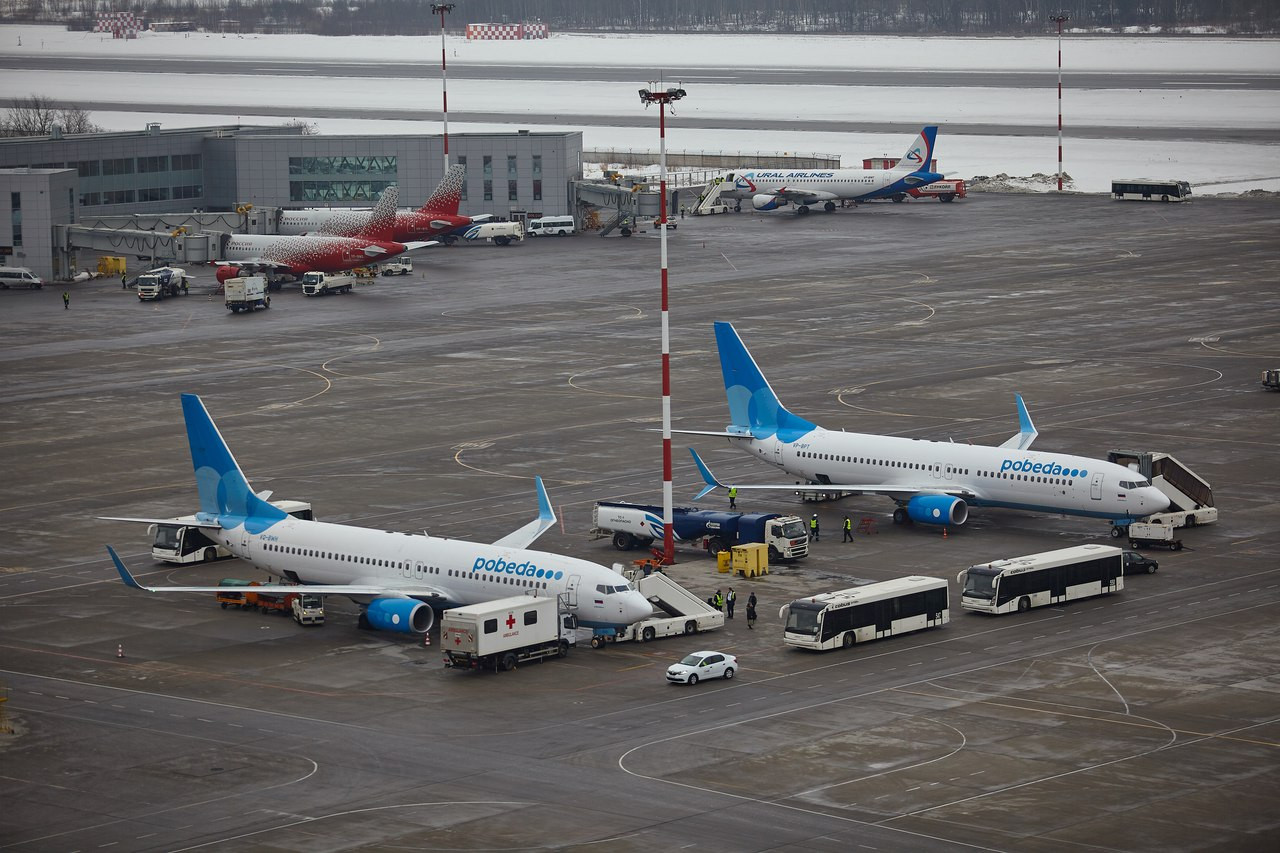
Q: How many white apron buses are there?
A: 4